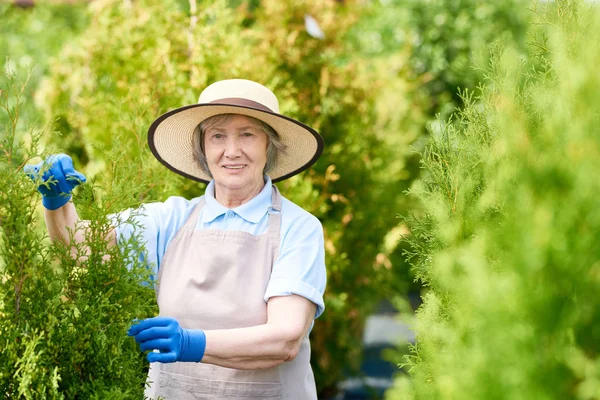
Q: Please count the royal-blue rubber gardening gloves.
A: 2